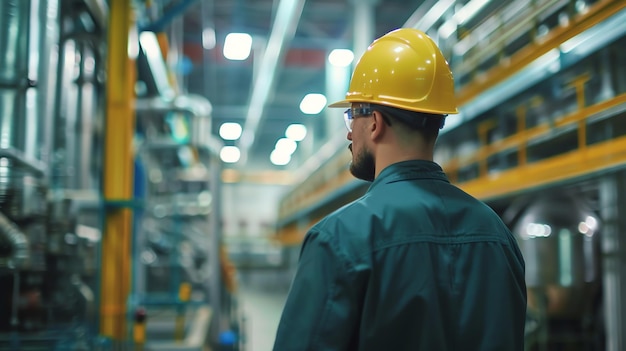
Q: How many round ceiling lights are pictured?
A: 8